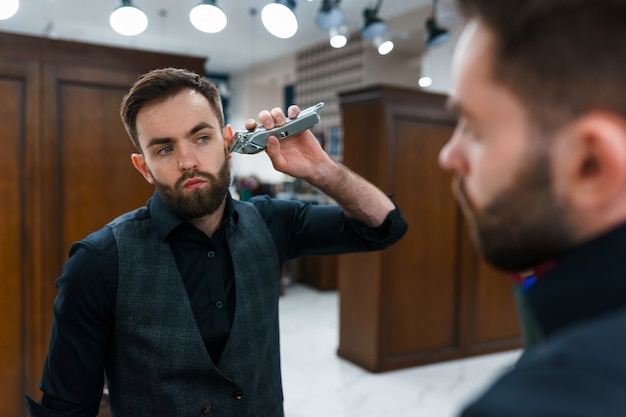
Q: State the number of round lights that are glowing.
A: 7